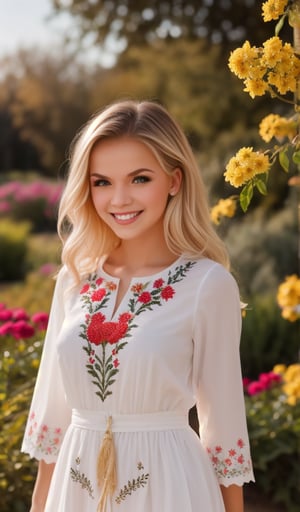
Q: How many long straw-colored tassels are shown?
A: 1